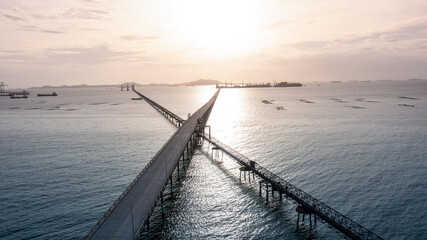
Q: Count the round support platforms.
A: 3